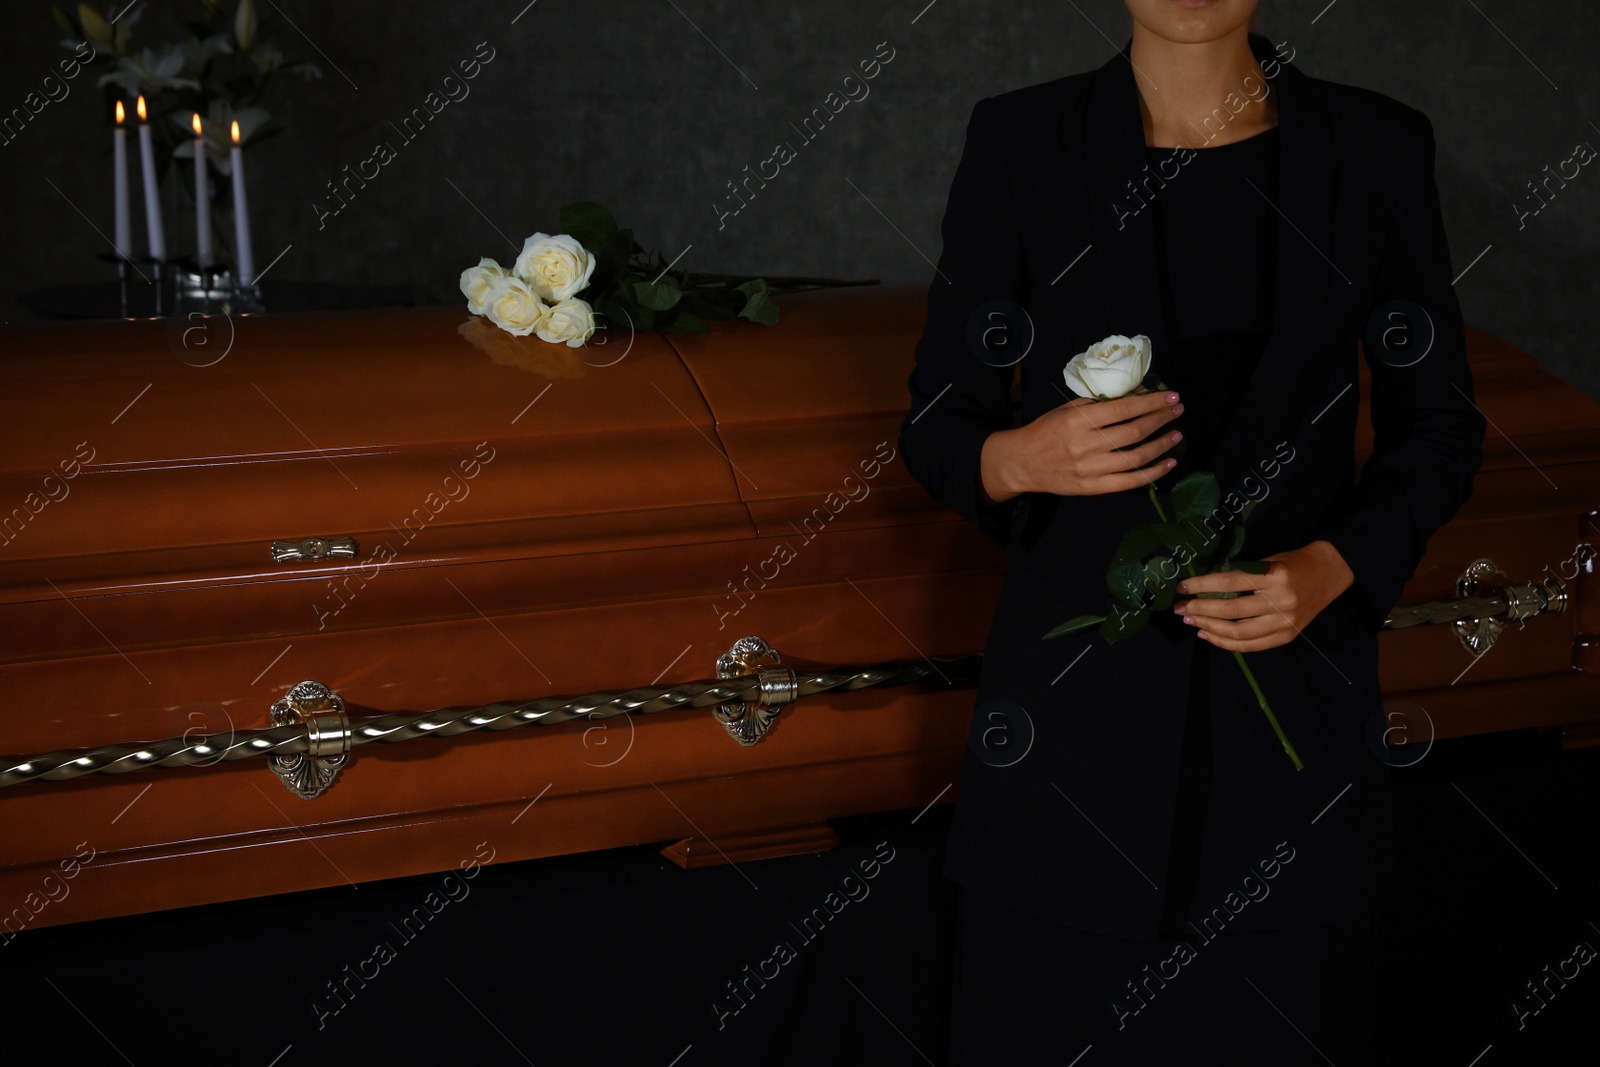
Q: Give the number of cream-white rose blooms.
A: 5